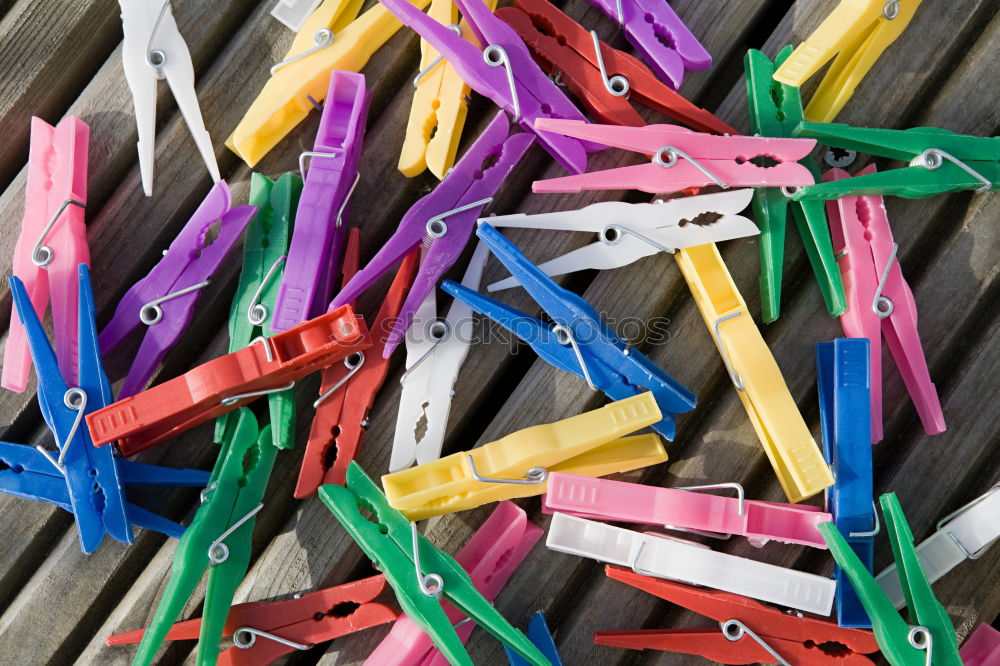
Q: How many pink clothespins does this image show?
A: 6